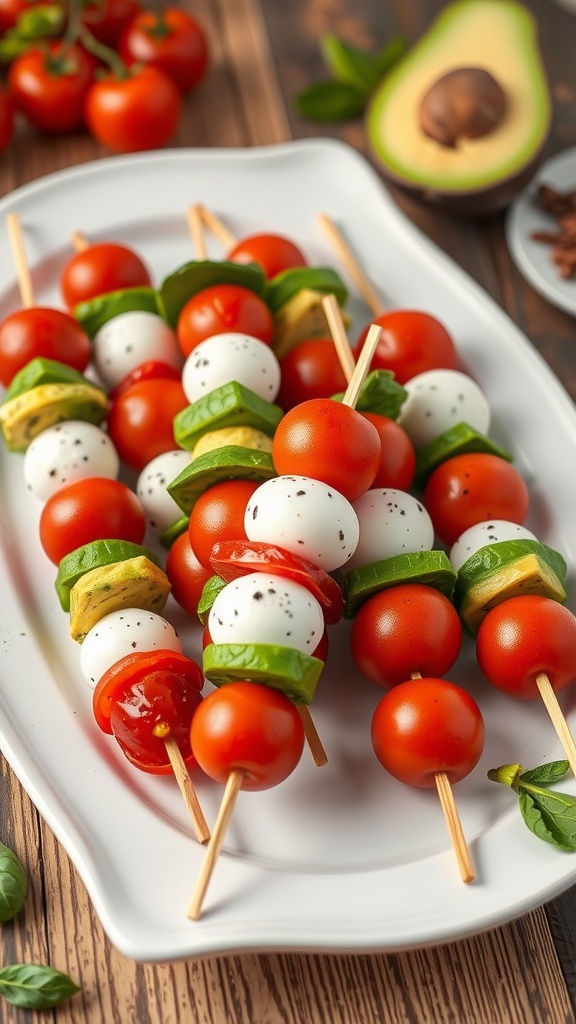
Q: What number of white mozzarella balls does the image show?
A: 10